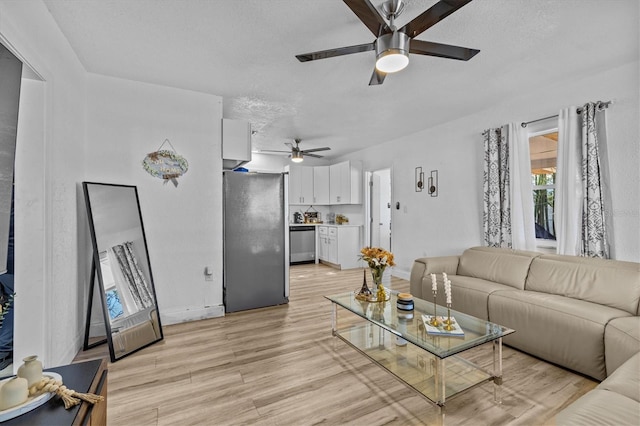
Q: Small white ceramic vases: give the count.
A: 2